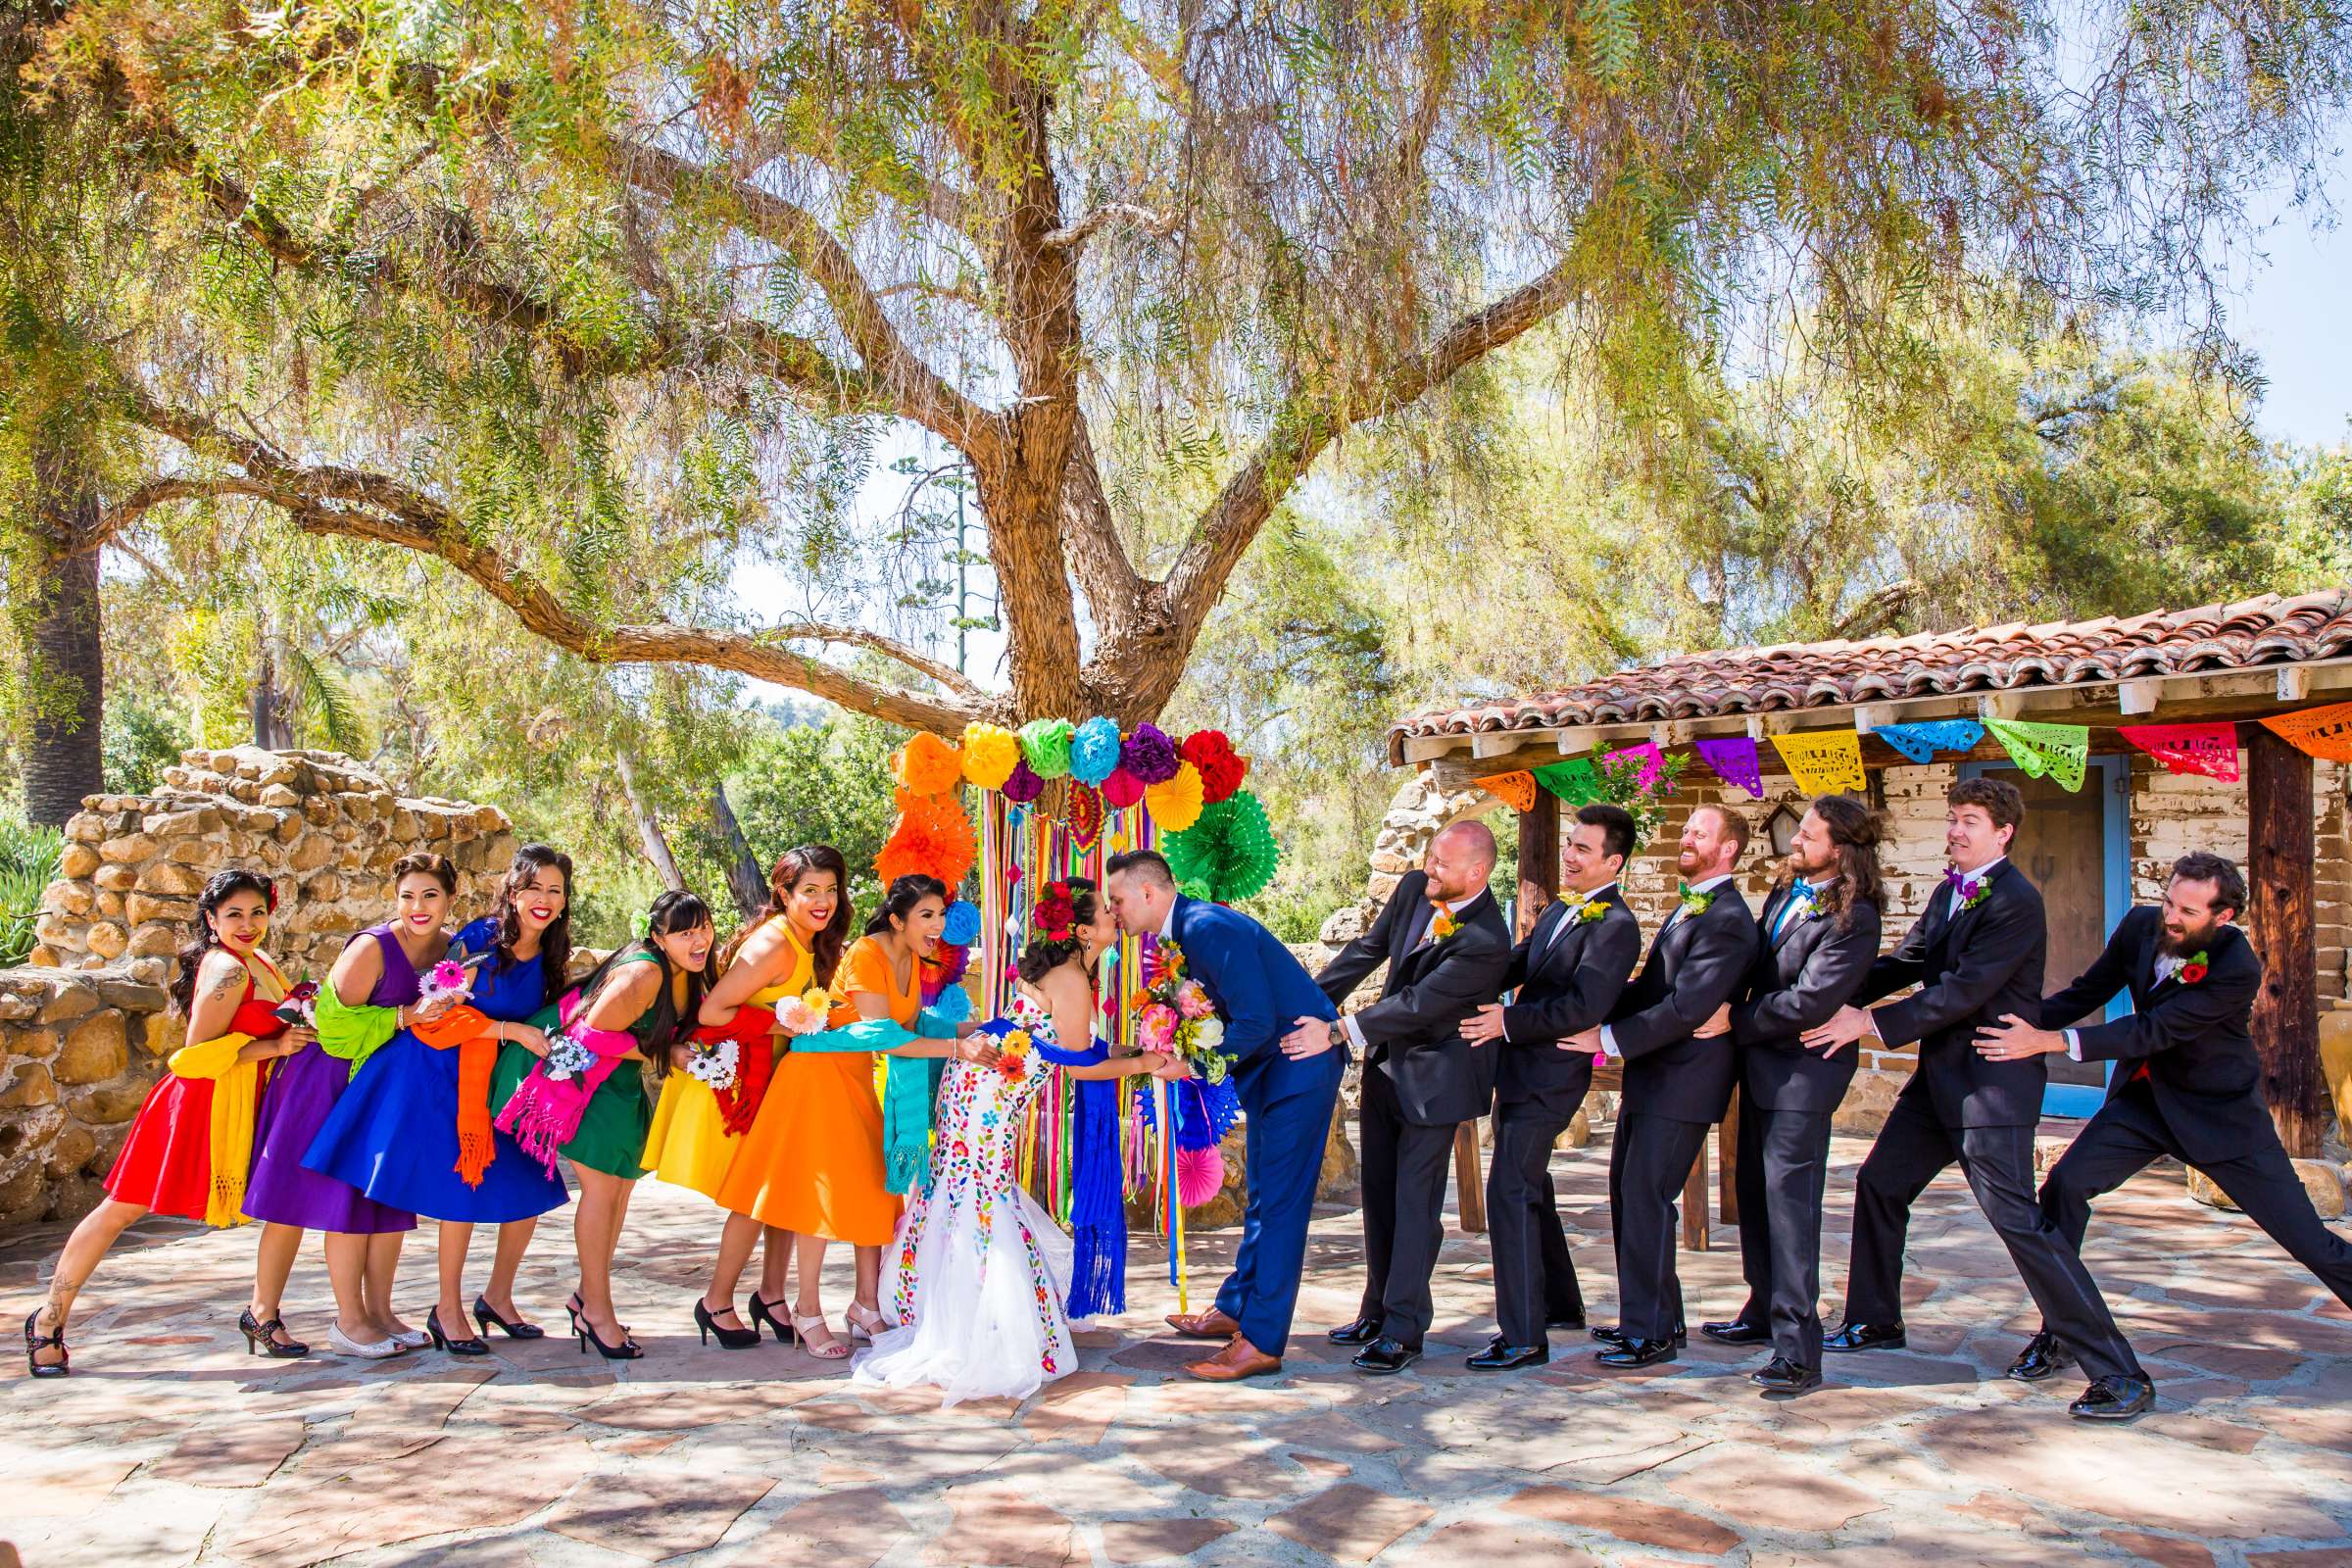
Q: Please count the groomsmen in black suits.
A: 6